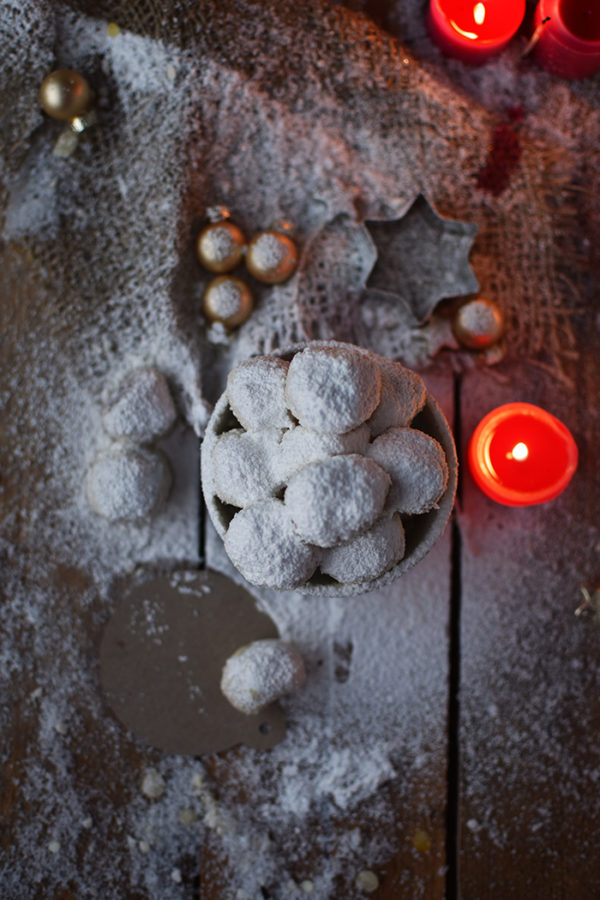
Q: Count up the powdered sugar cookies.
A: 12